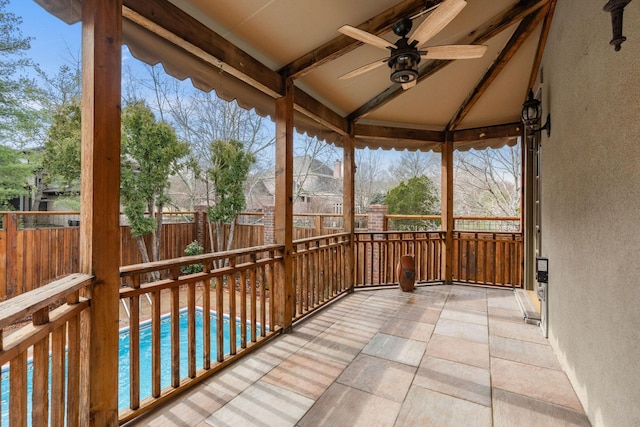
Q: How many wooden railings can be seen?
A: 5